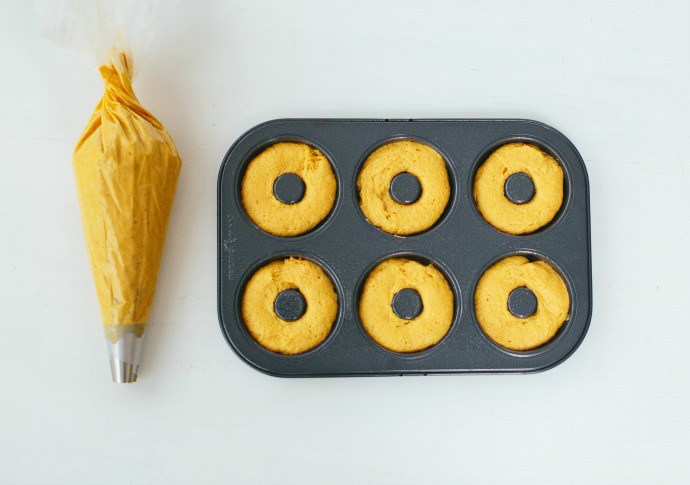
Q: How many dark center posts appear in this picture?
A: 6